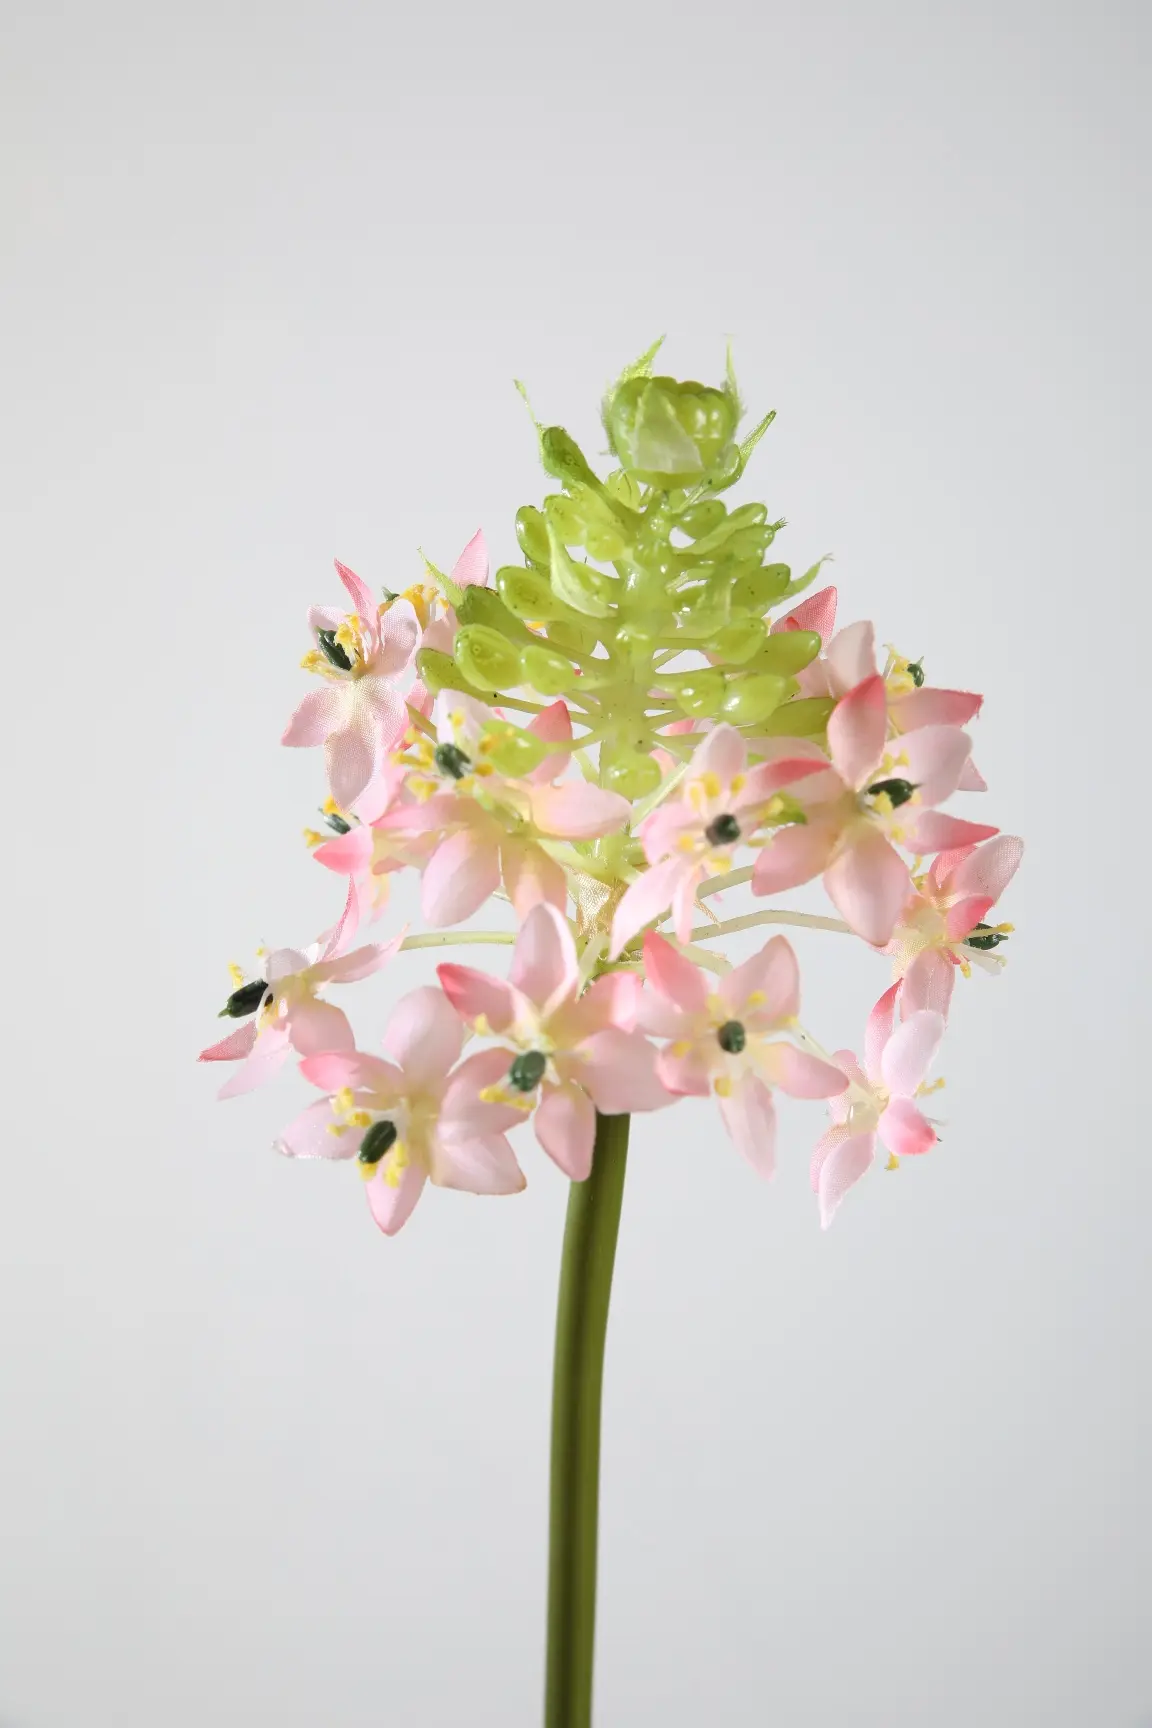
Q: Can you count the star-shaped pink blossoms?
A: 13